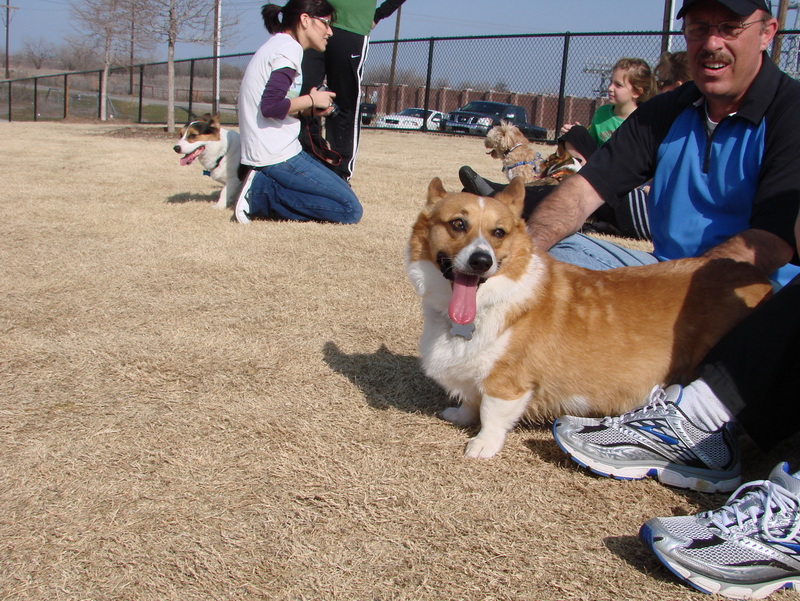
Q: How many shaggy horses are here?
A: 0